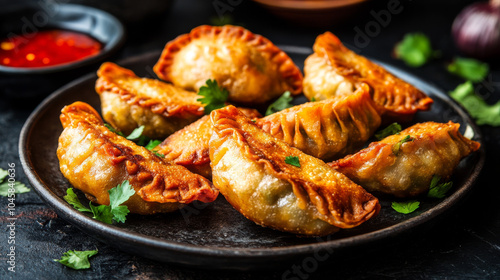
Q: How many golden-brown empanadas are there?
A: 8